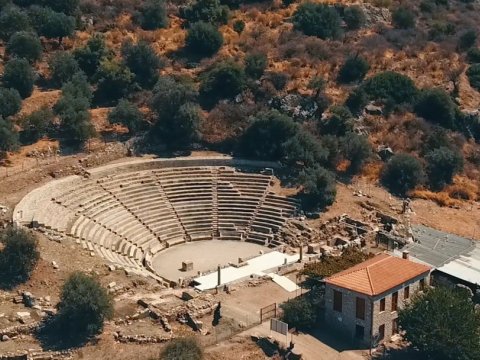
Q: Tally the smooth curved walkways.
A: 1